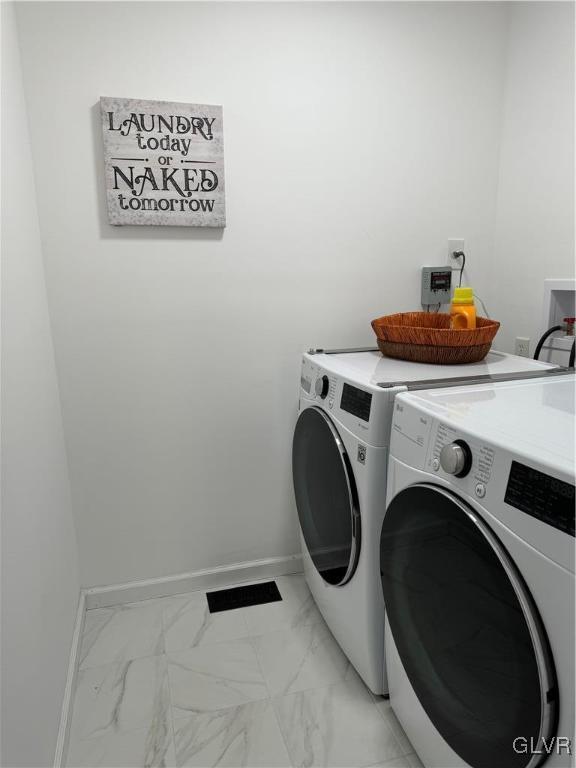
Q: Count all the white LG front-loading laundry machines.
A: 2